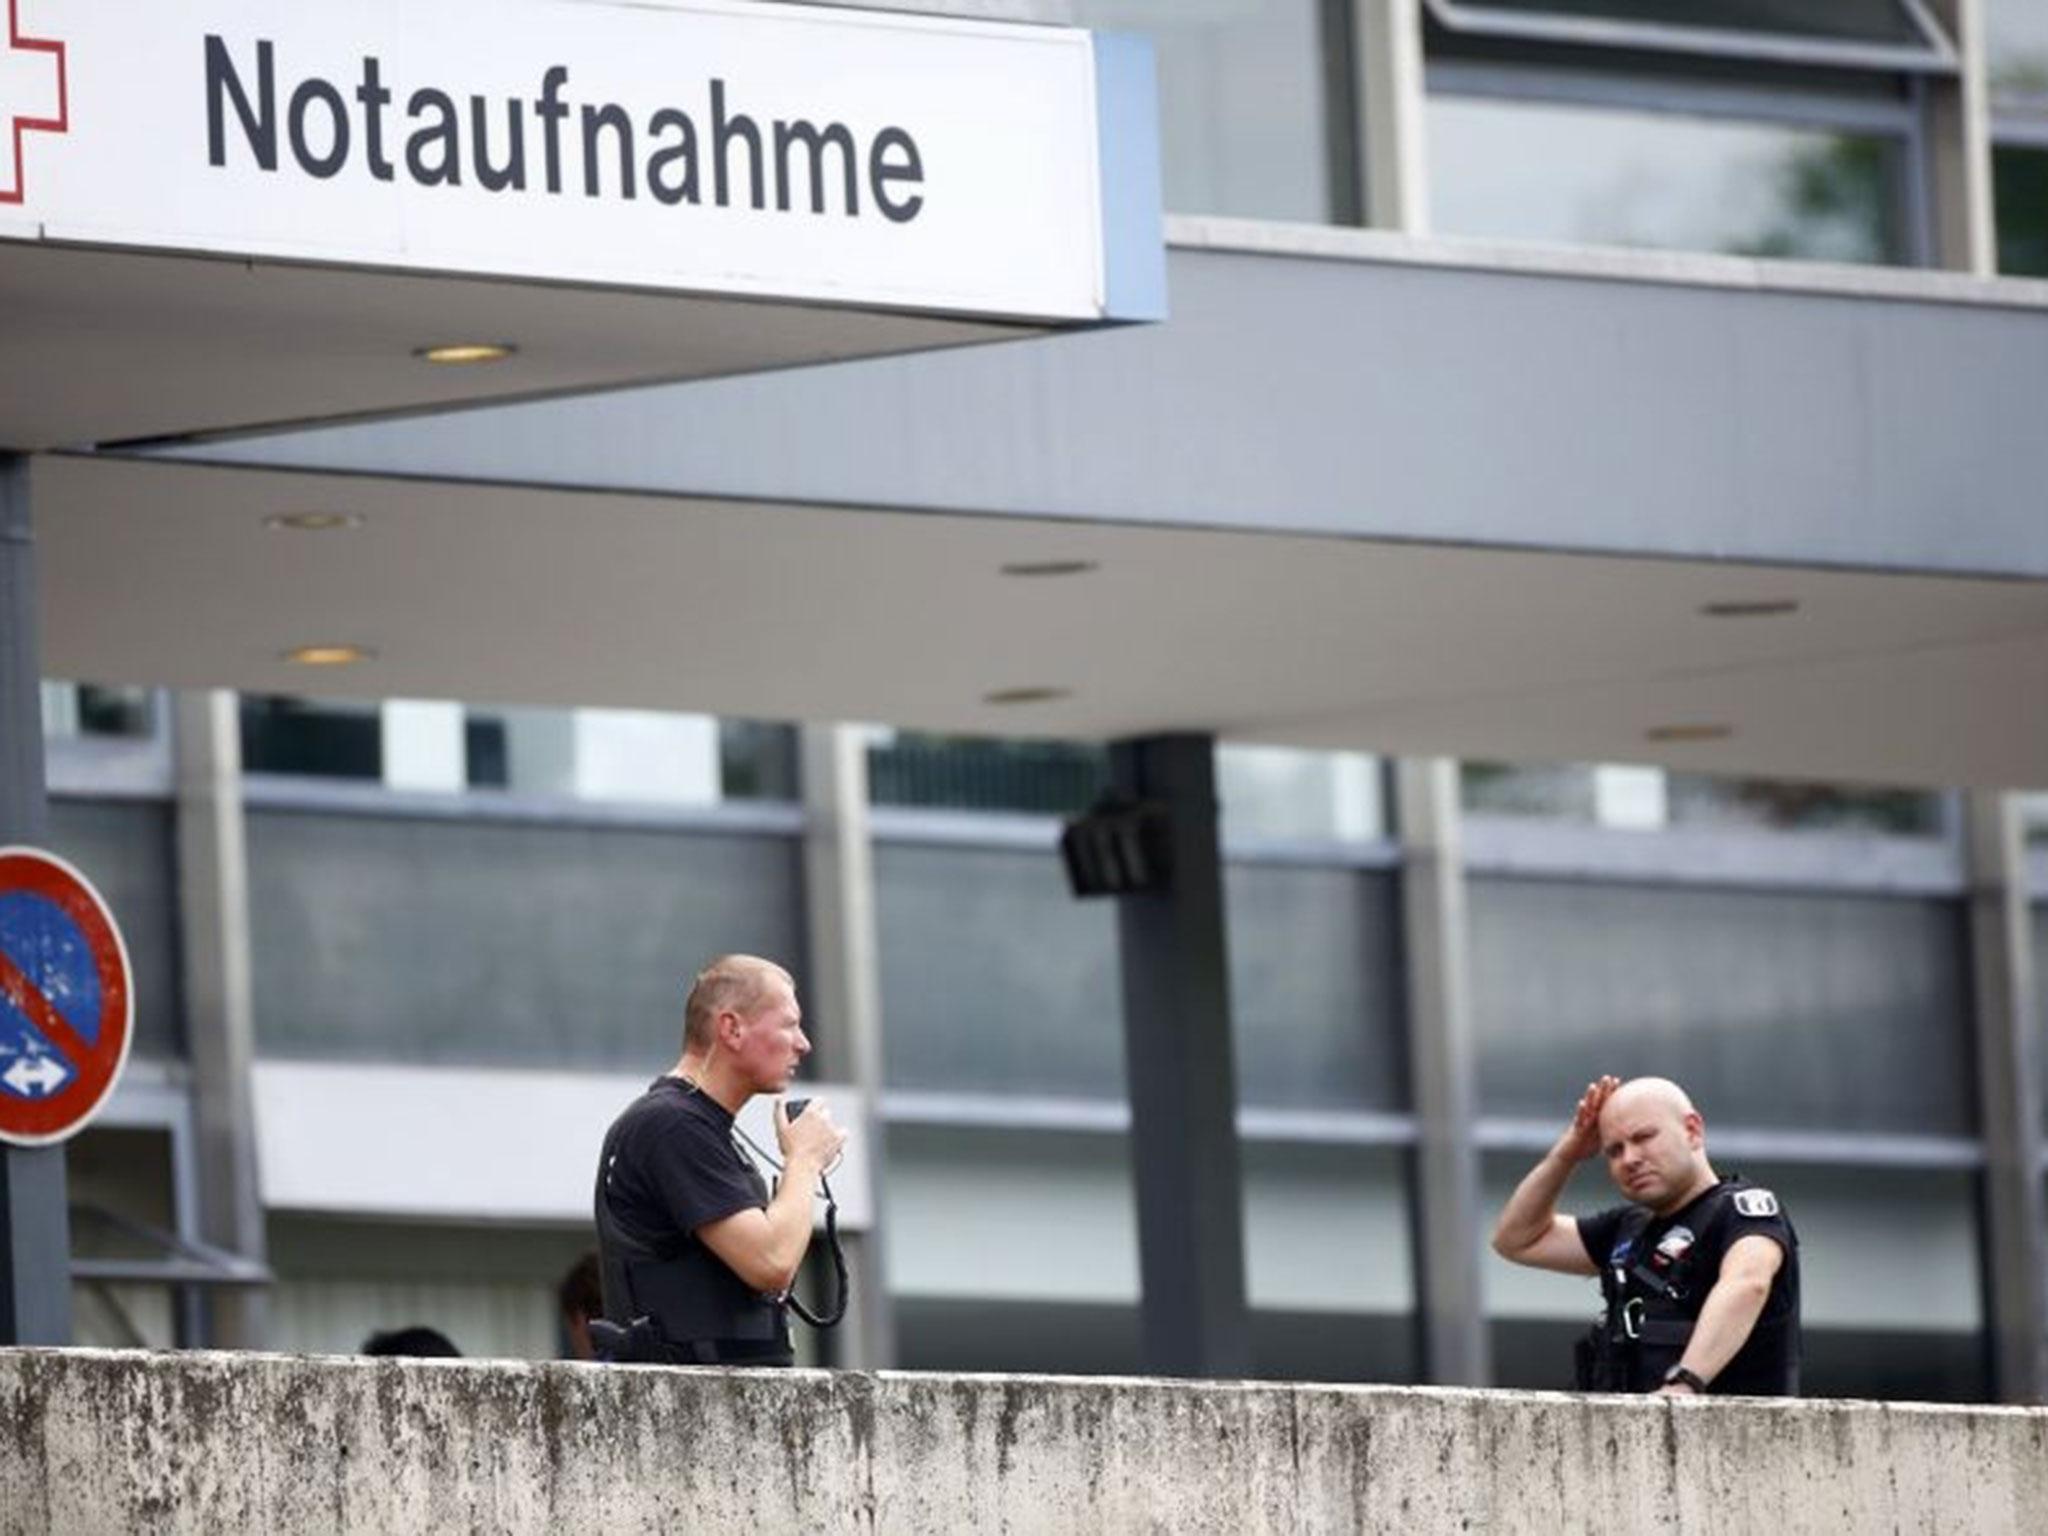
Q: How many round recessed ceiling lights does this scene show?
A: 7